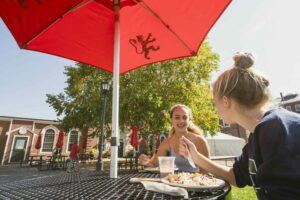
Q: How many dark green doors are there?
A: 1